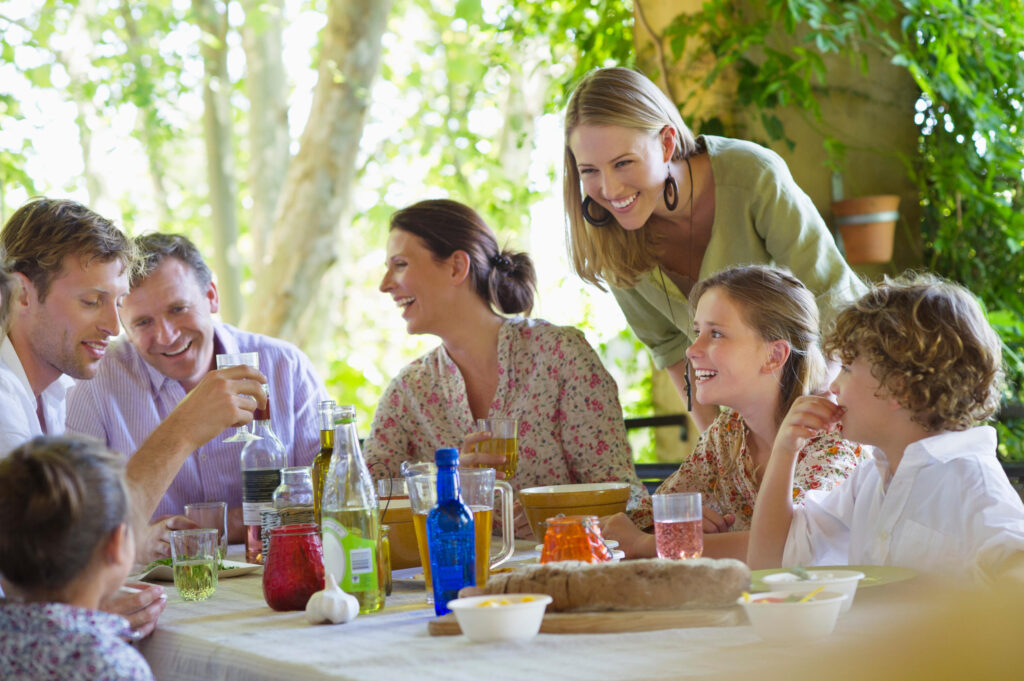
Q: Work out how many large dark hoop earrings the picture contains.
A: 2